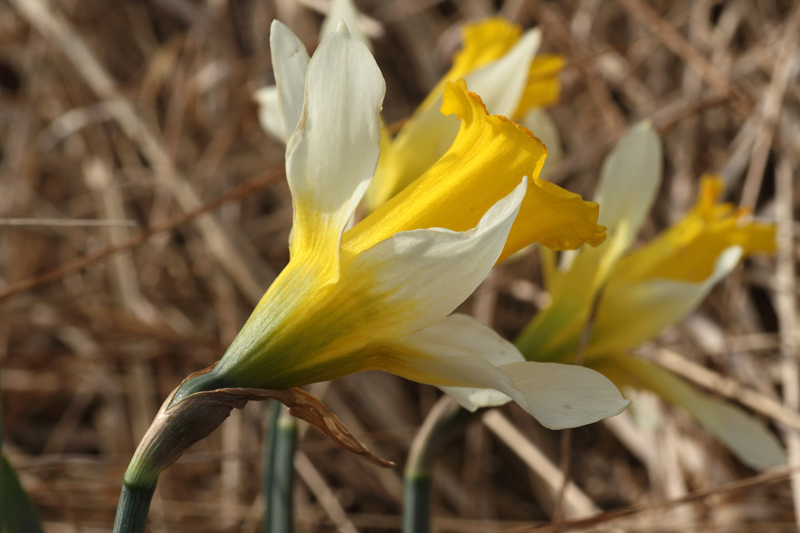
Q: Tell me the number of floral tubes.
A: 3